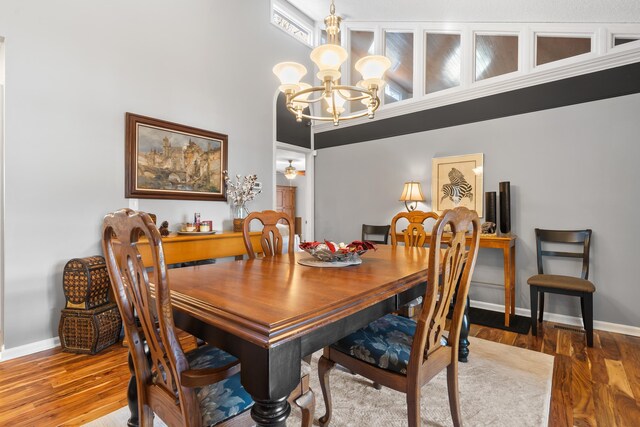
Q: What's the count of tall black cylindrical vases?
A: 2